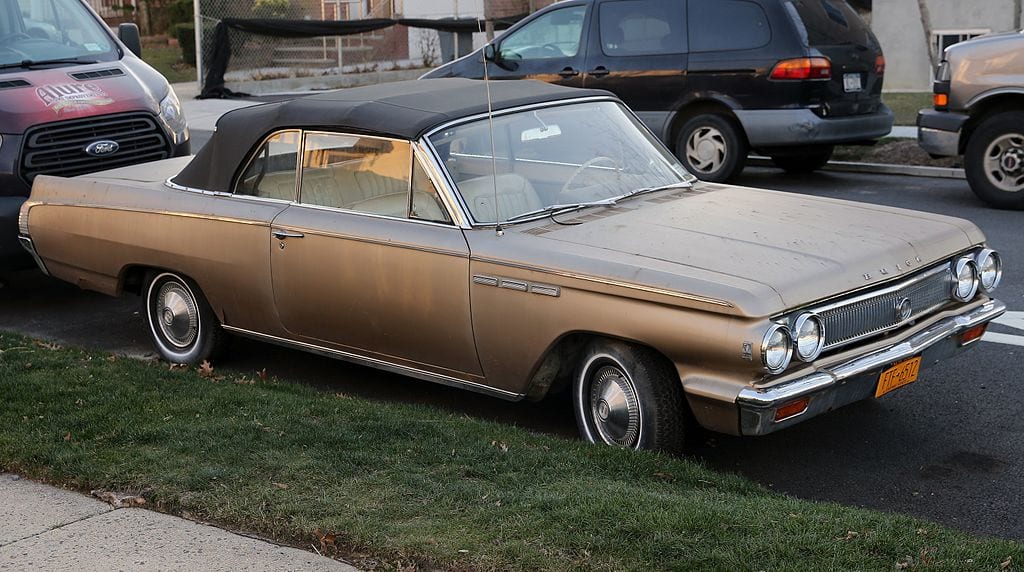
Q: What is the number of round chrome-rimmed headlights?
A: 4